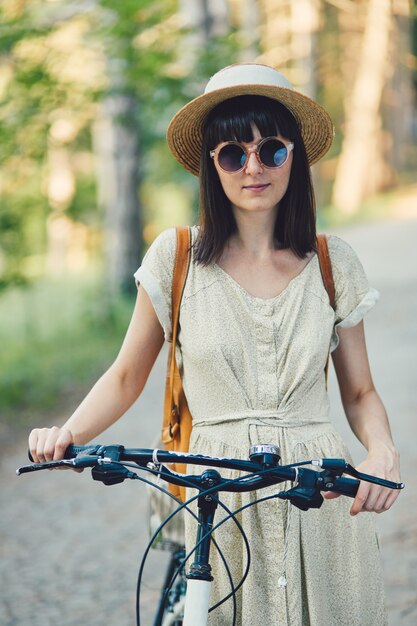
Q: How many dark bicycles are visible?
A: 1